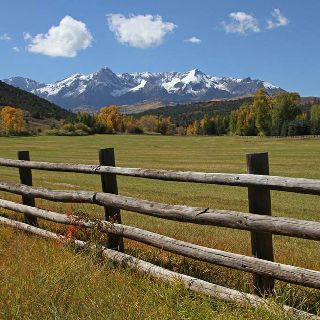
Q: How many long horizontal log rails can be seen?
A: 4